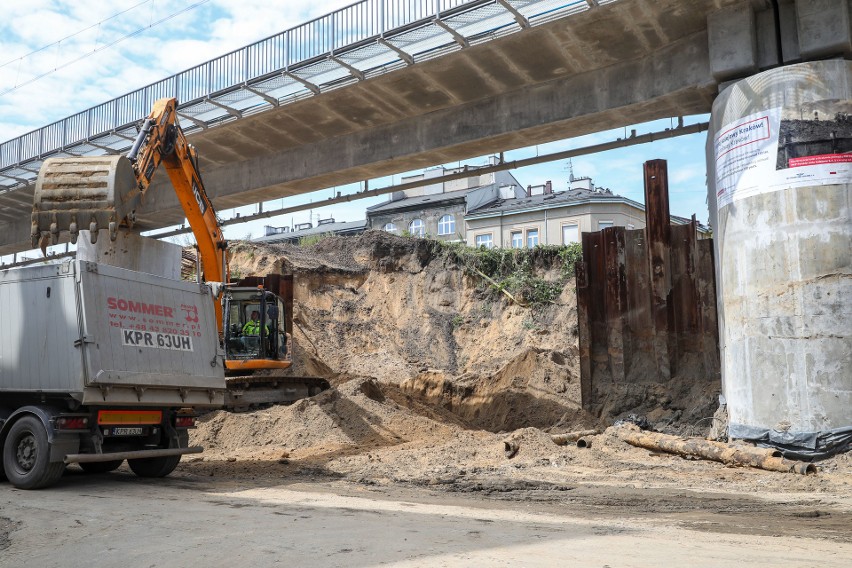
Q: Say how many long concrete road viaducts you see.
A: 1